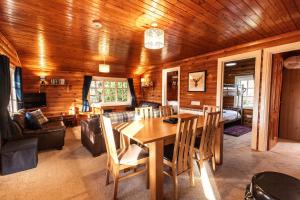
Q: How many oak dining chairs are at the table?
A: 6